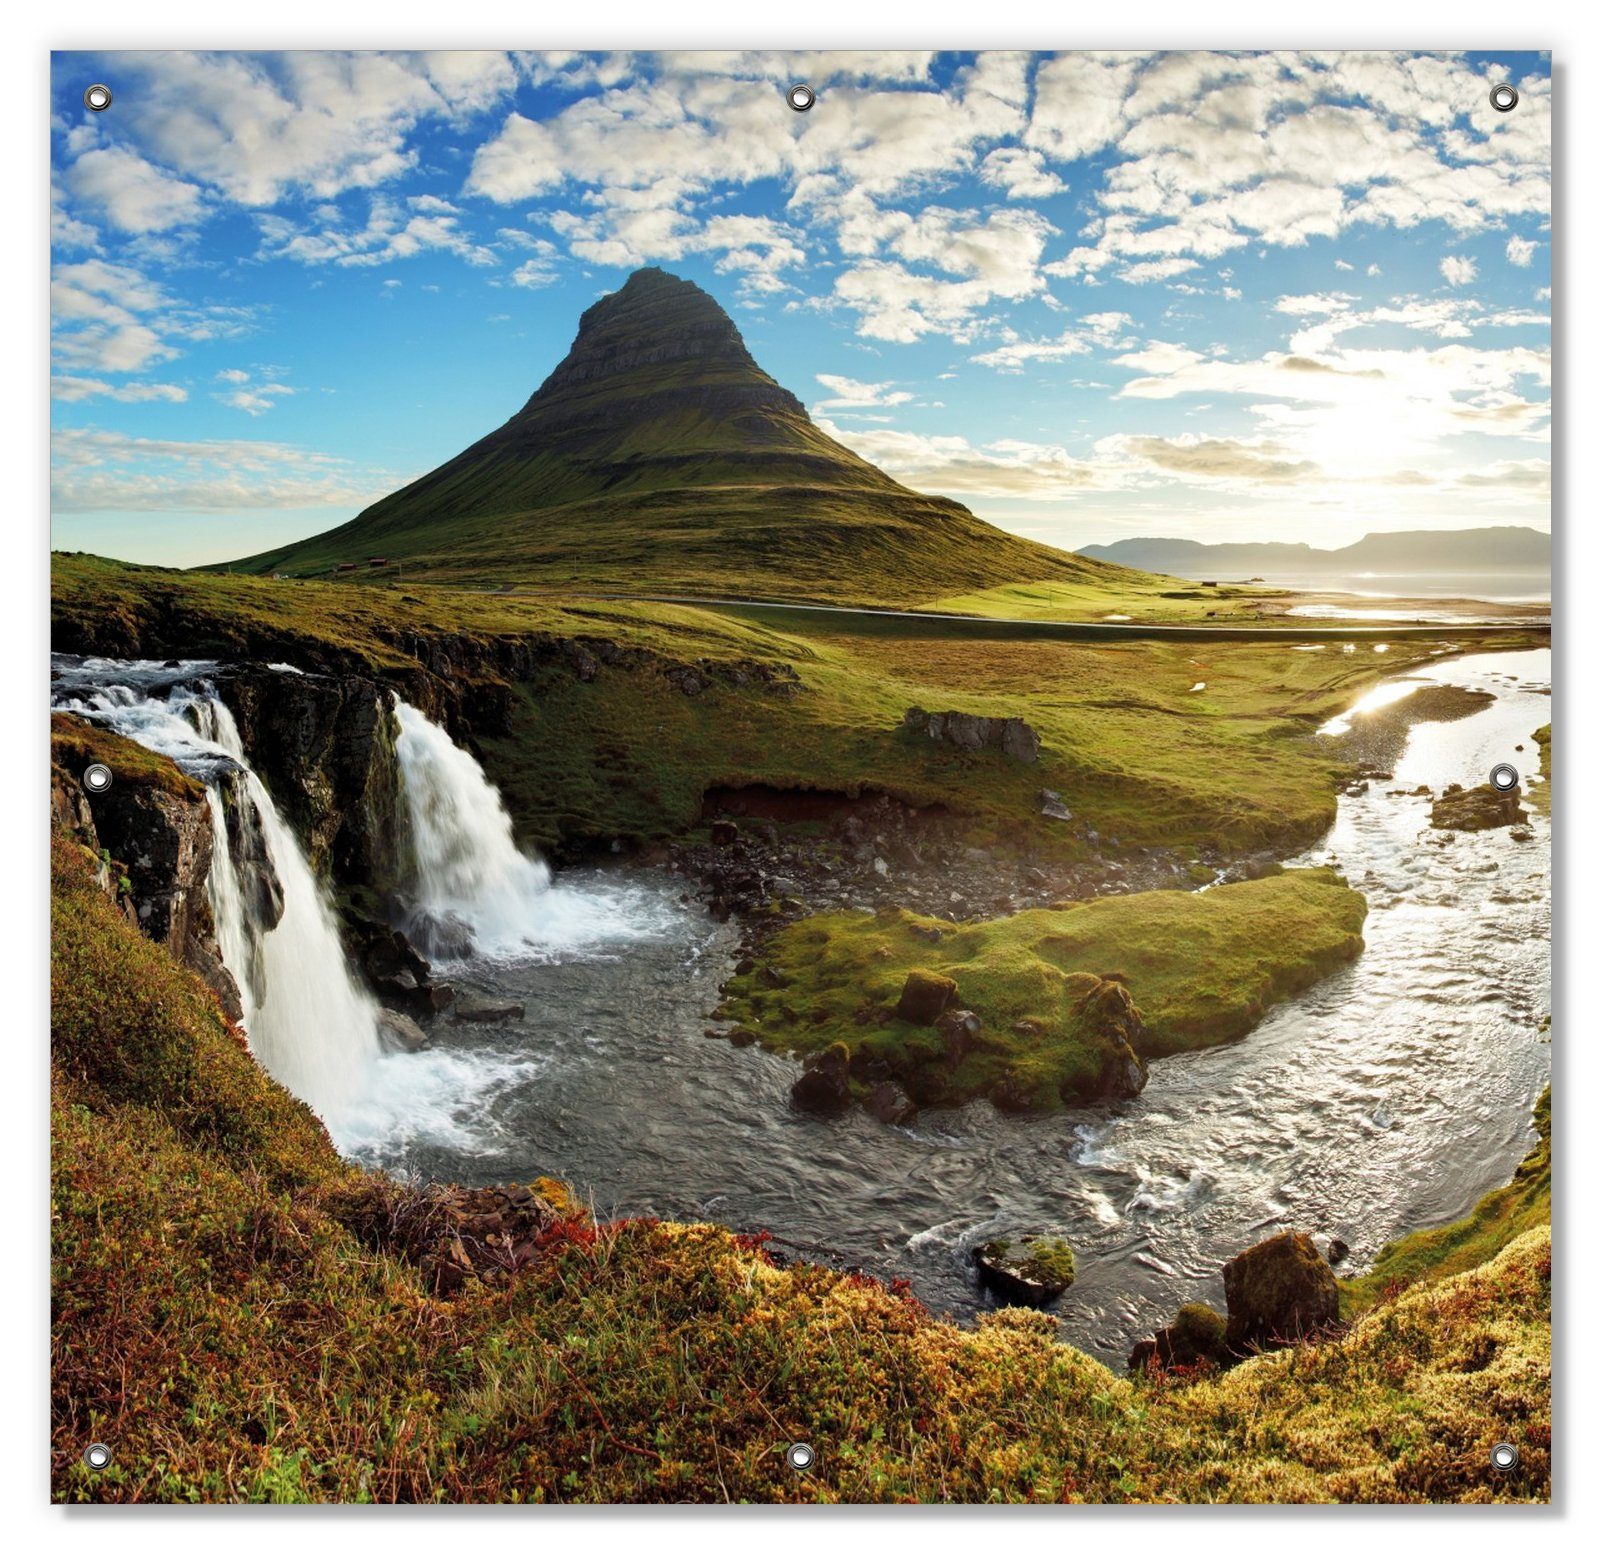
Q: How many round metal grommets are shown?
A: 8